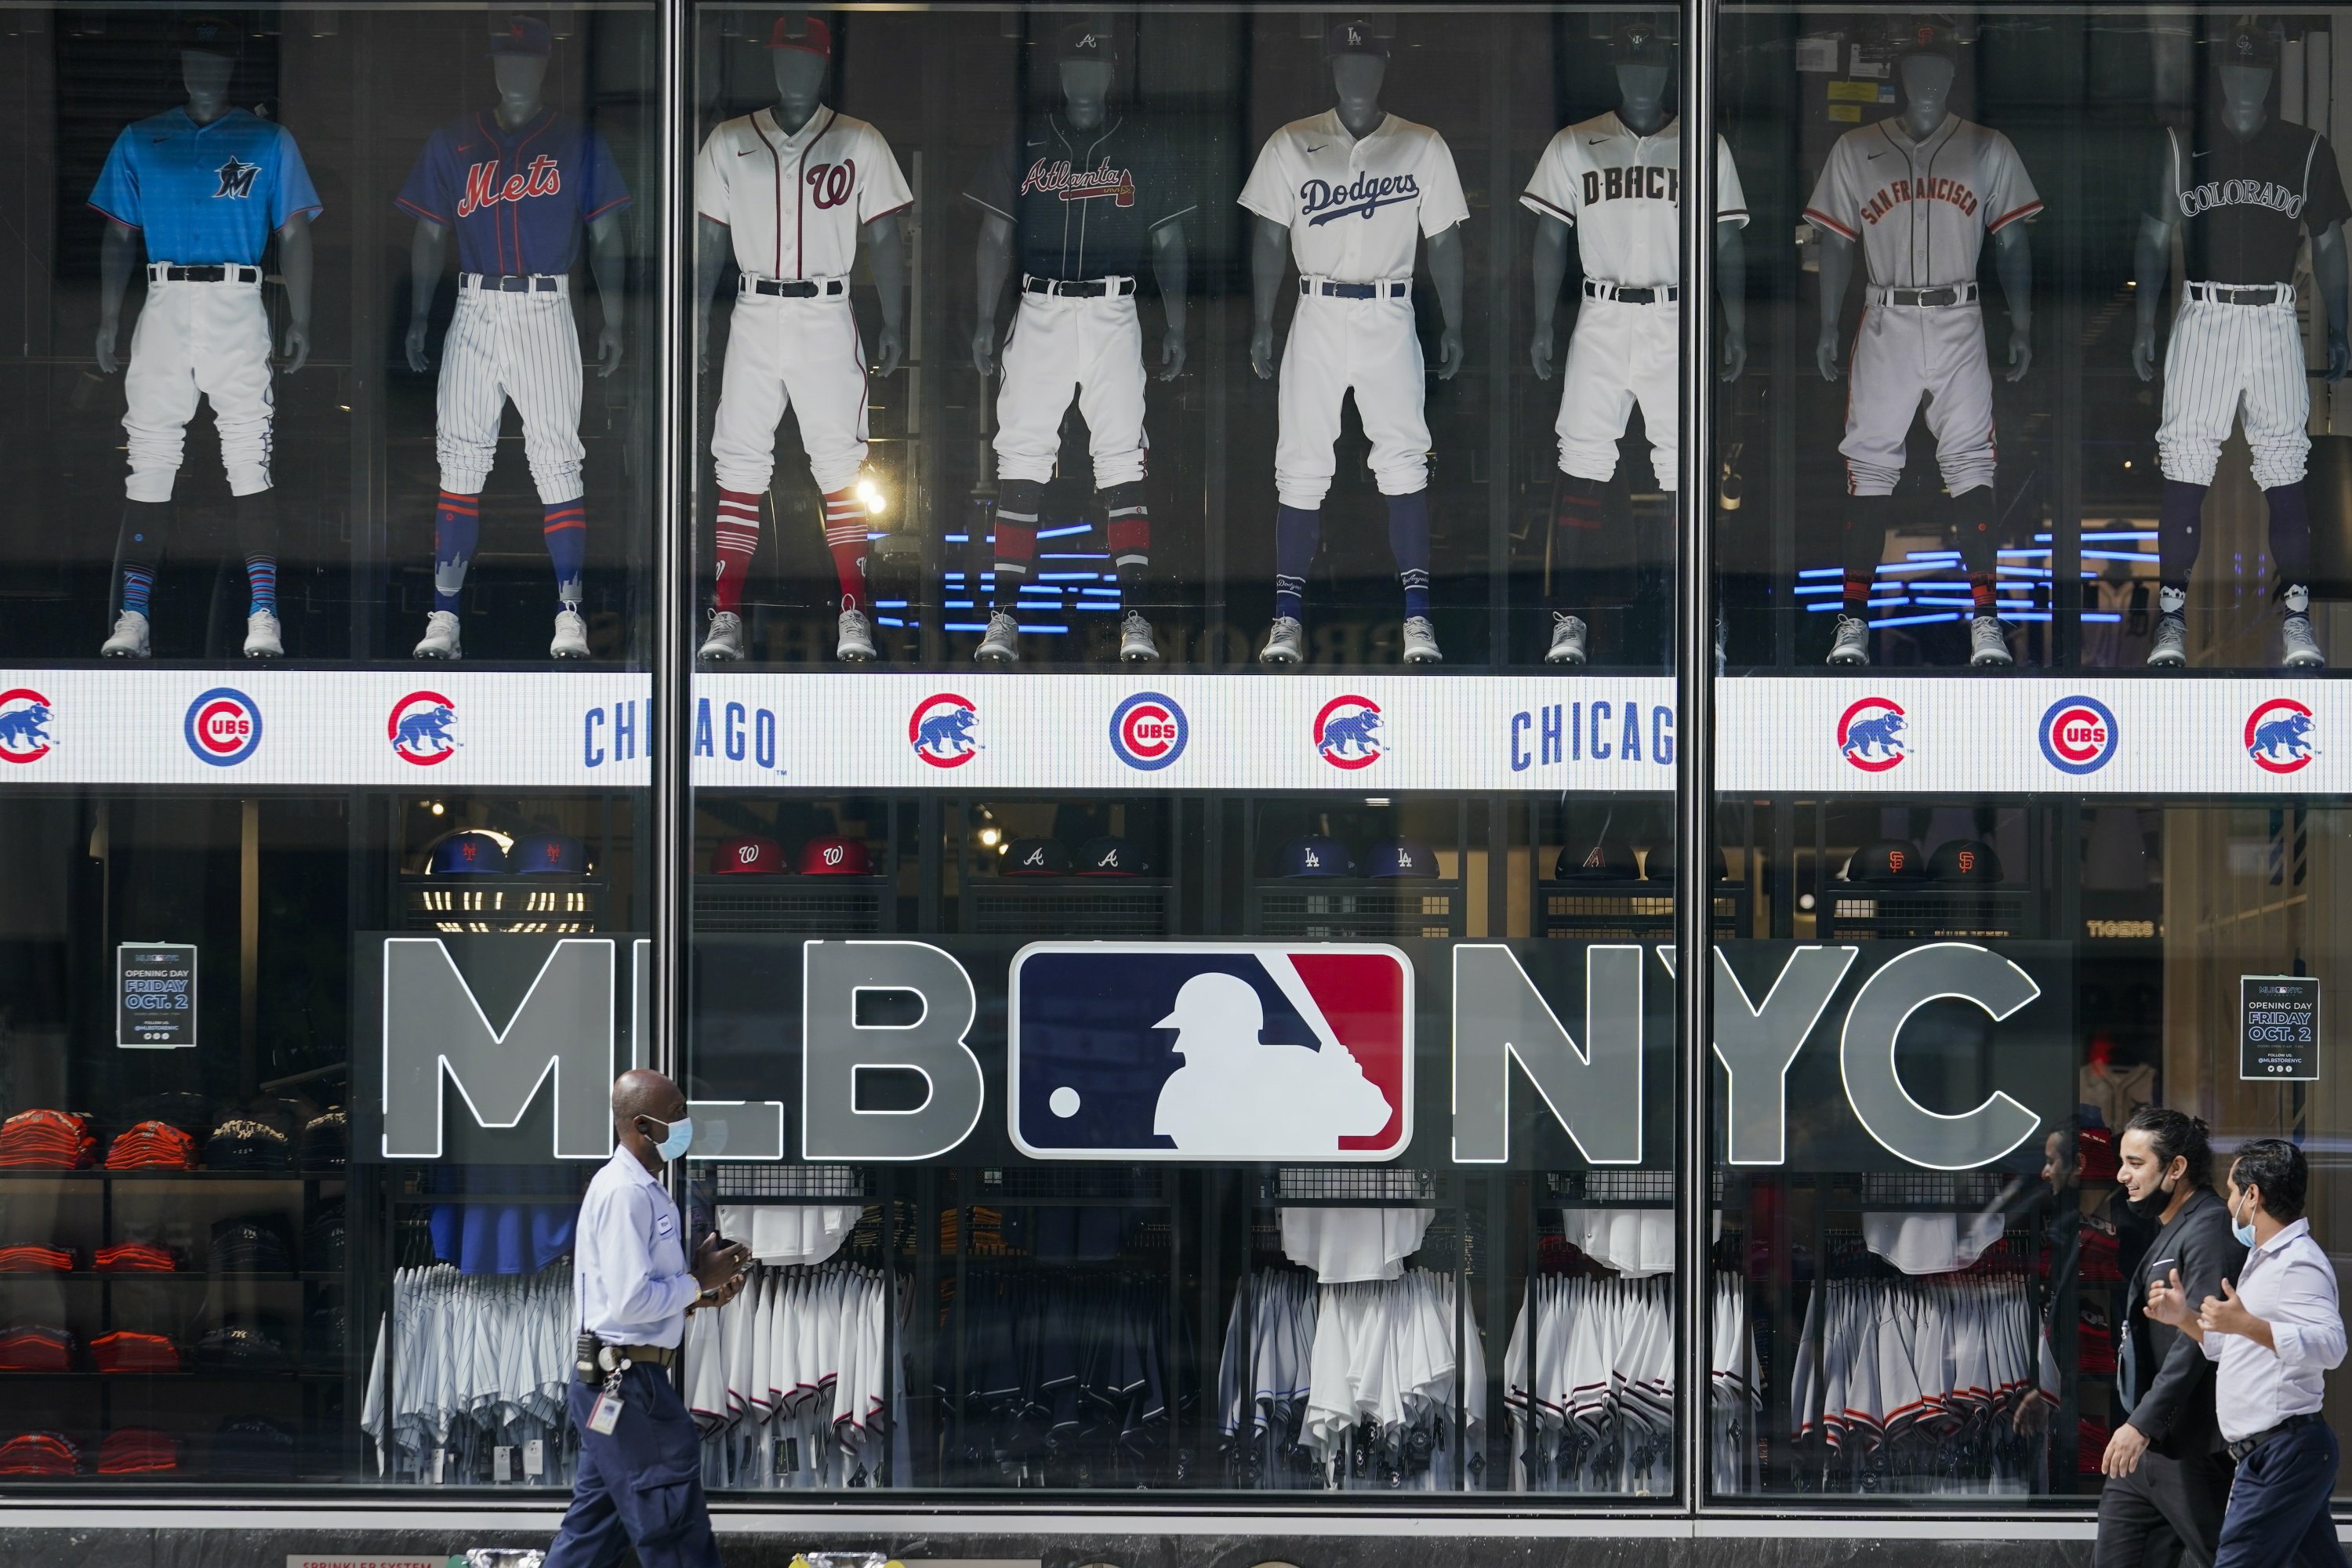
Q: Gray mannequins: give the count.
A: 8